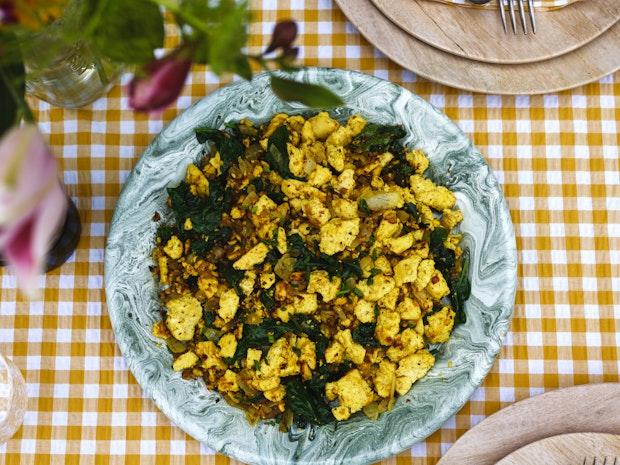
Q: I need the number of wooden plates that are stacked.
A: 4